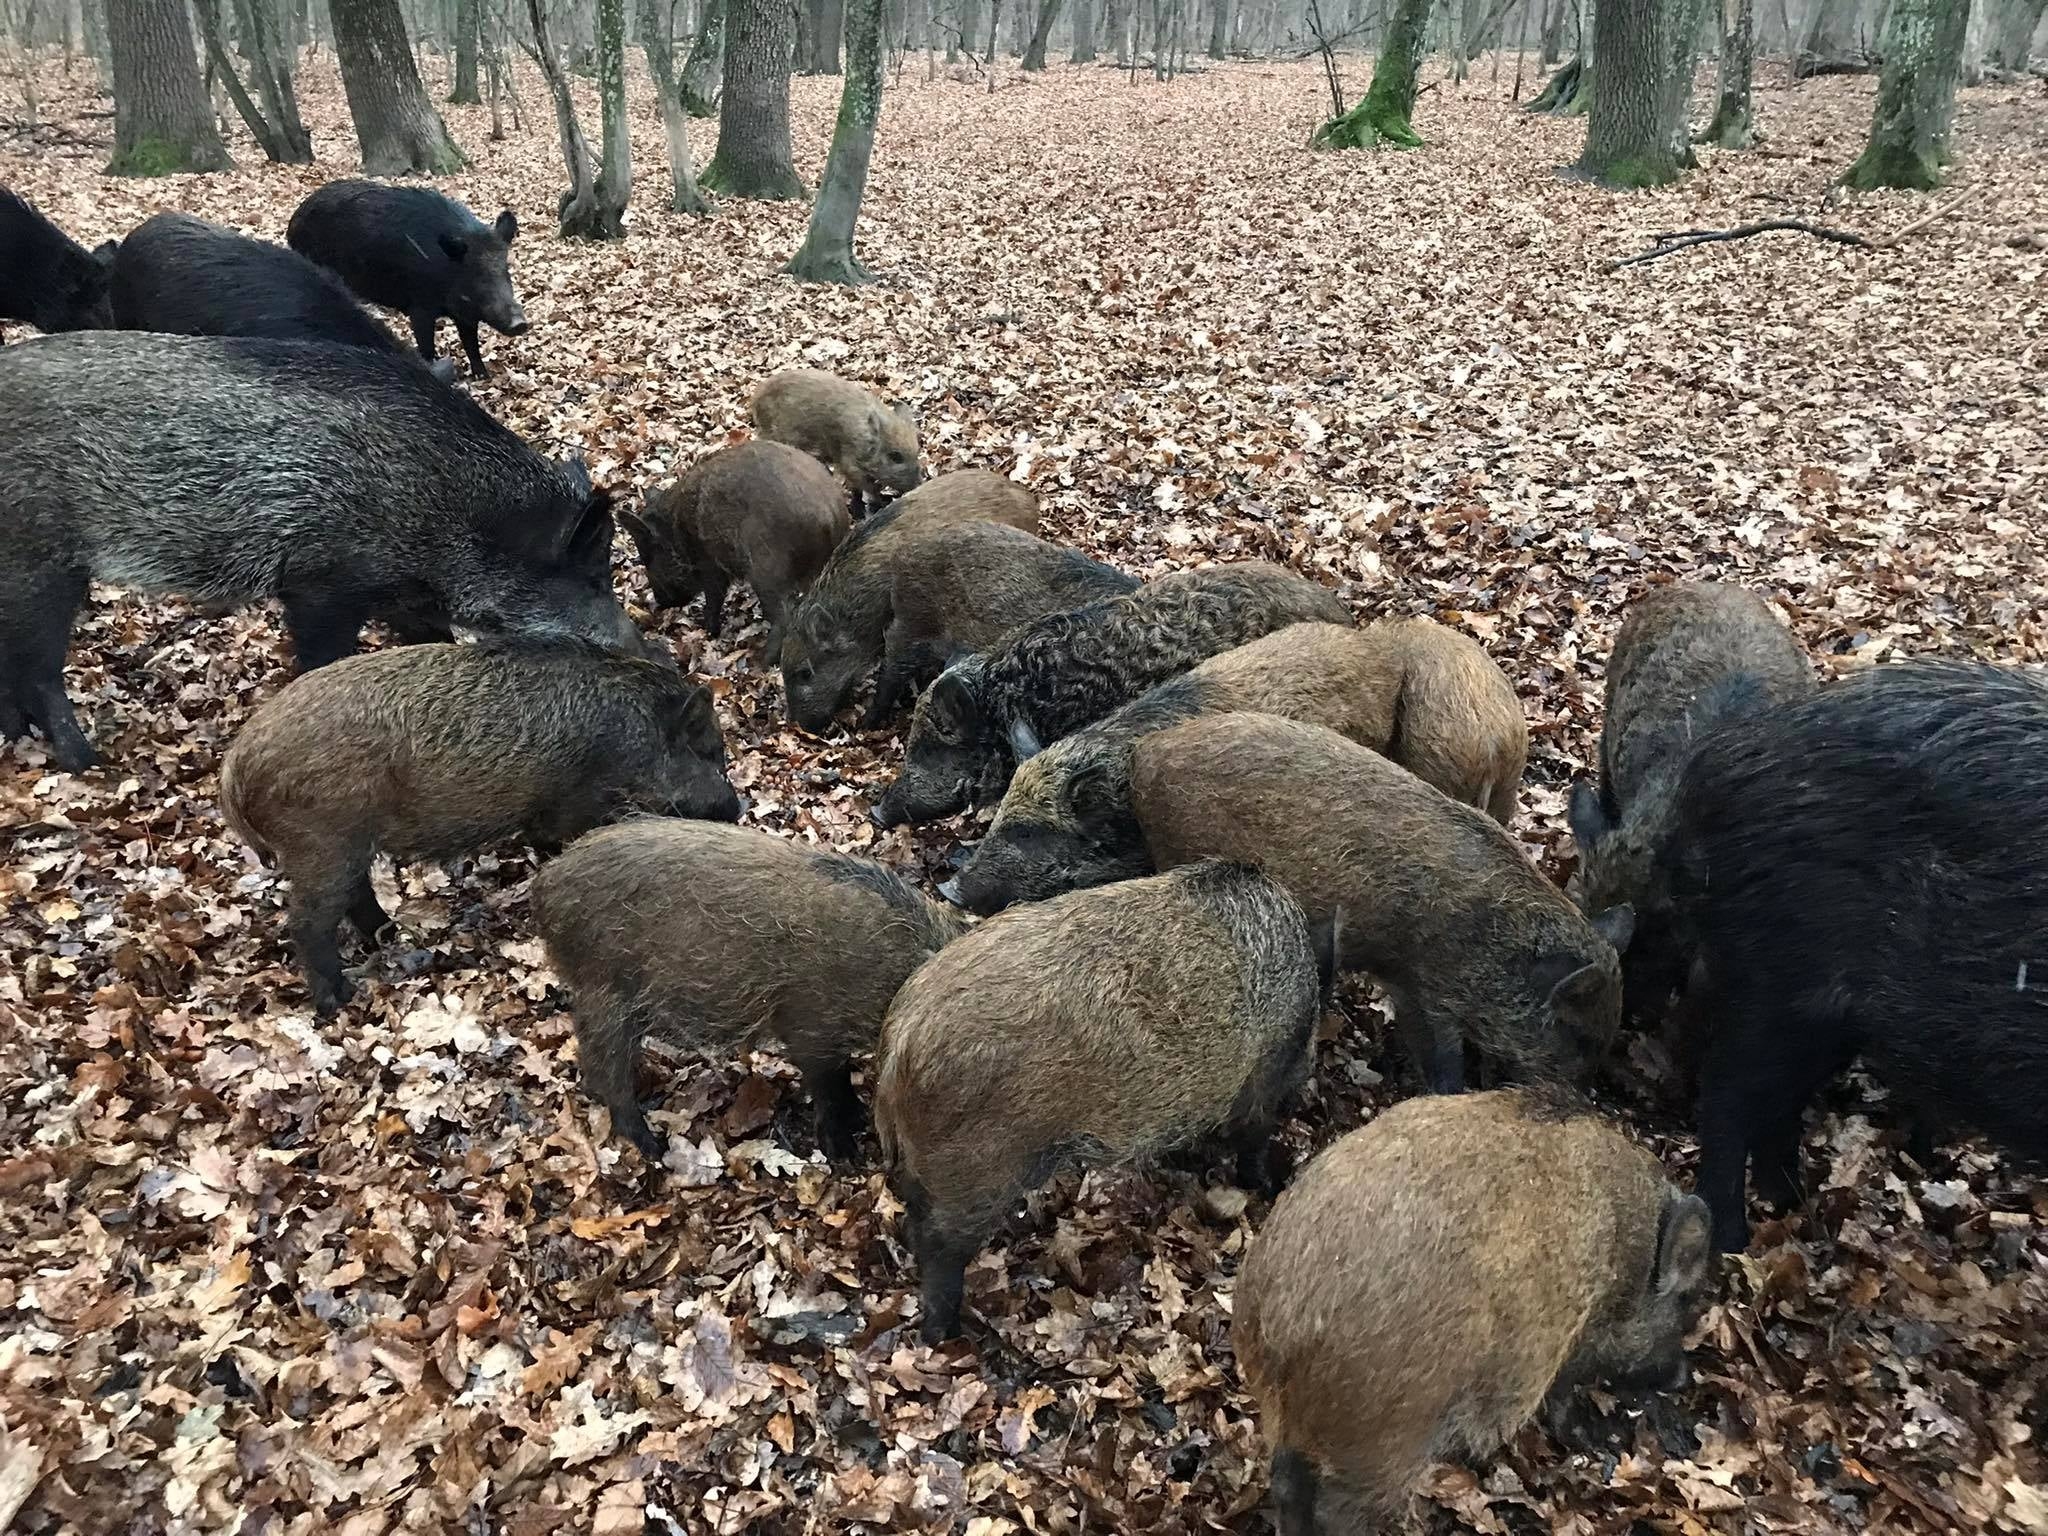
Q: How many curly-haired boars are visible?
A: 1